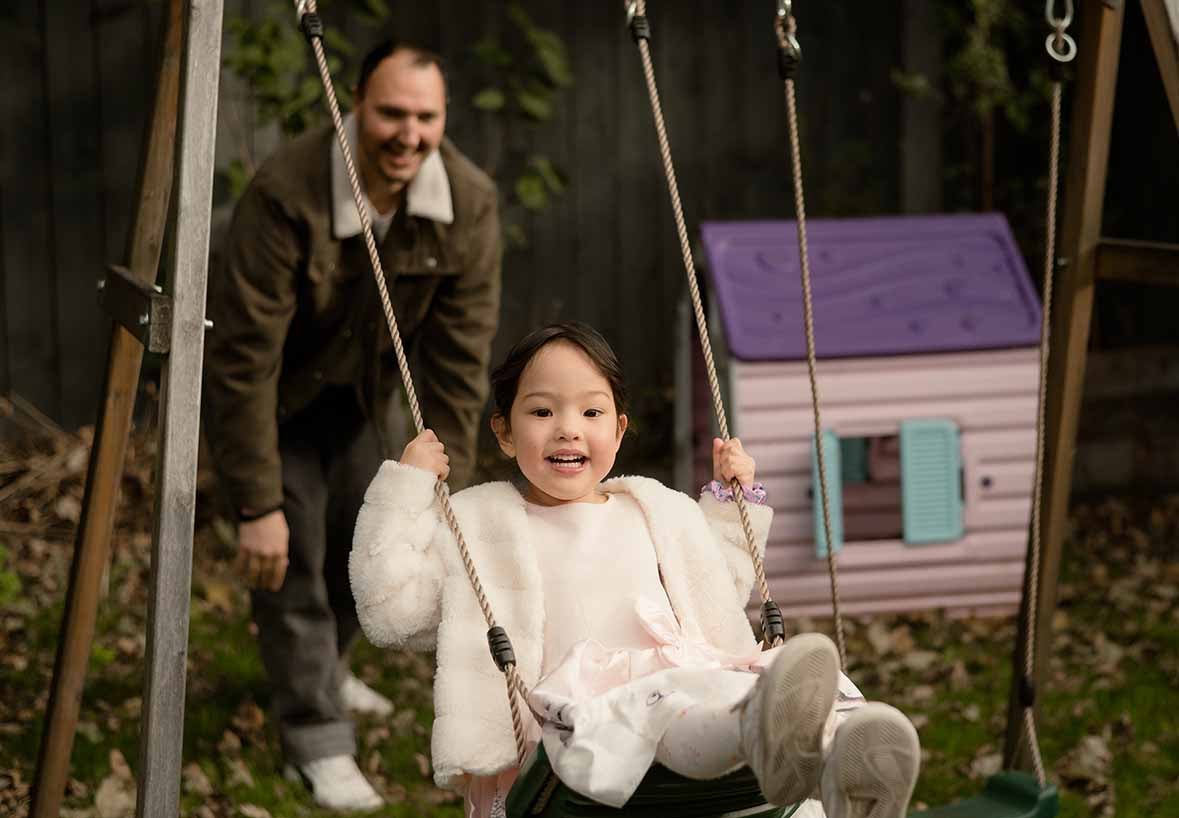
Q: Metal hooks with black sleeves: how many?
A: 4